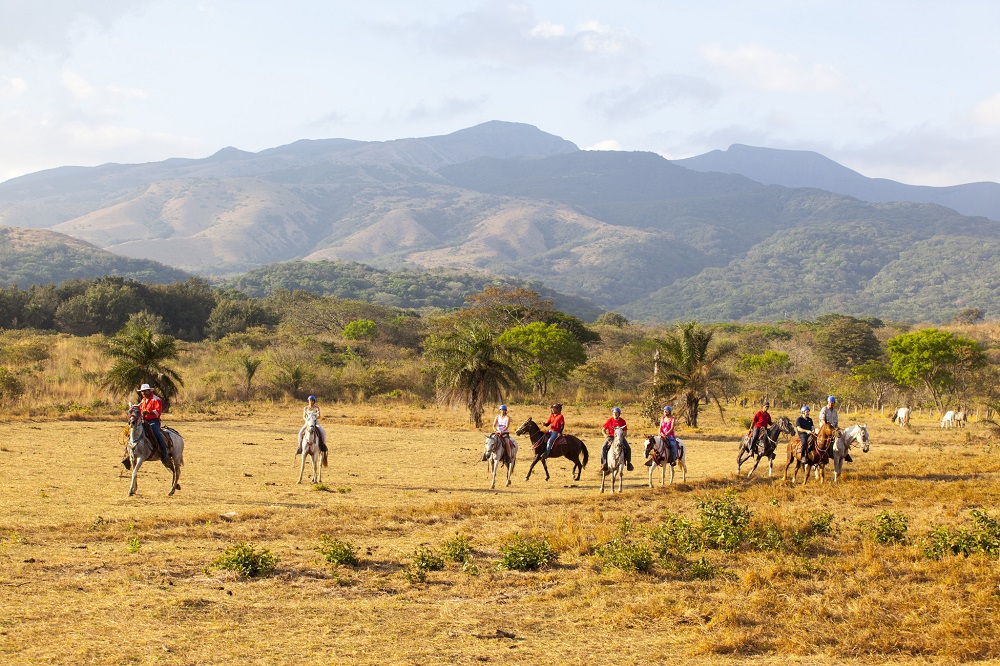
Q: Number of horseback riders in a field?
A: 9